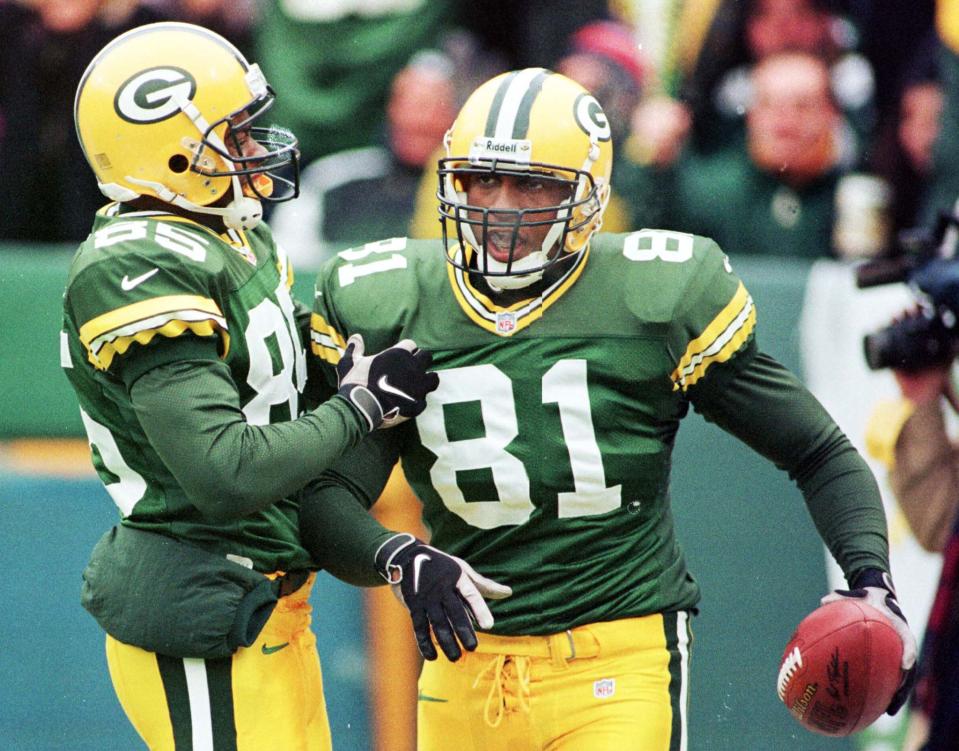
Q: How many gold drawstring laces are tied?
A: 1